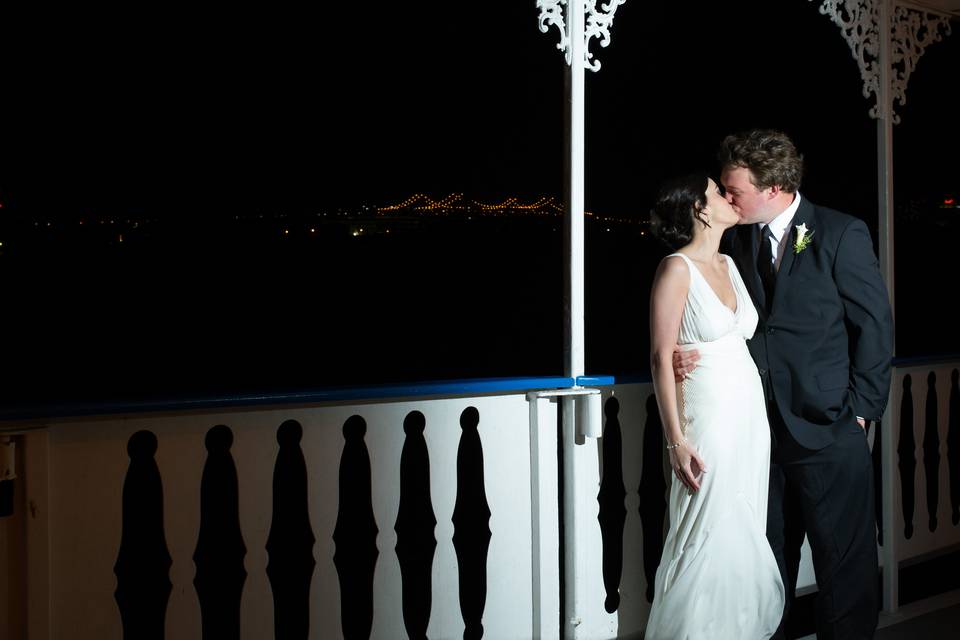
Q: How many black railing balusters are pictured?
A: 12